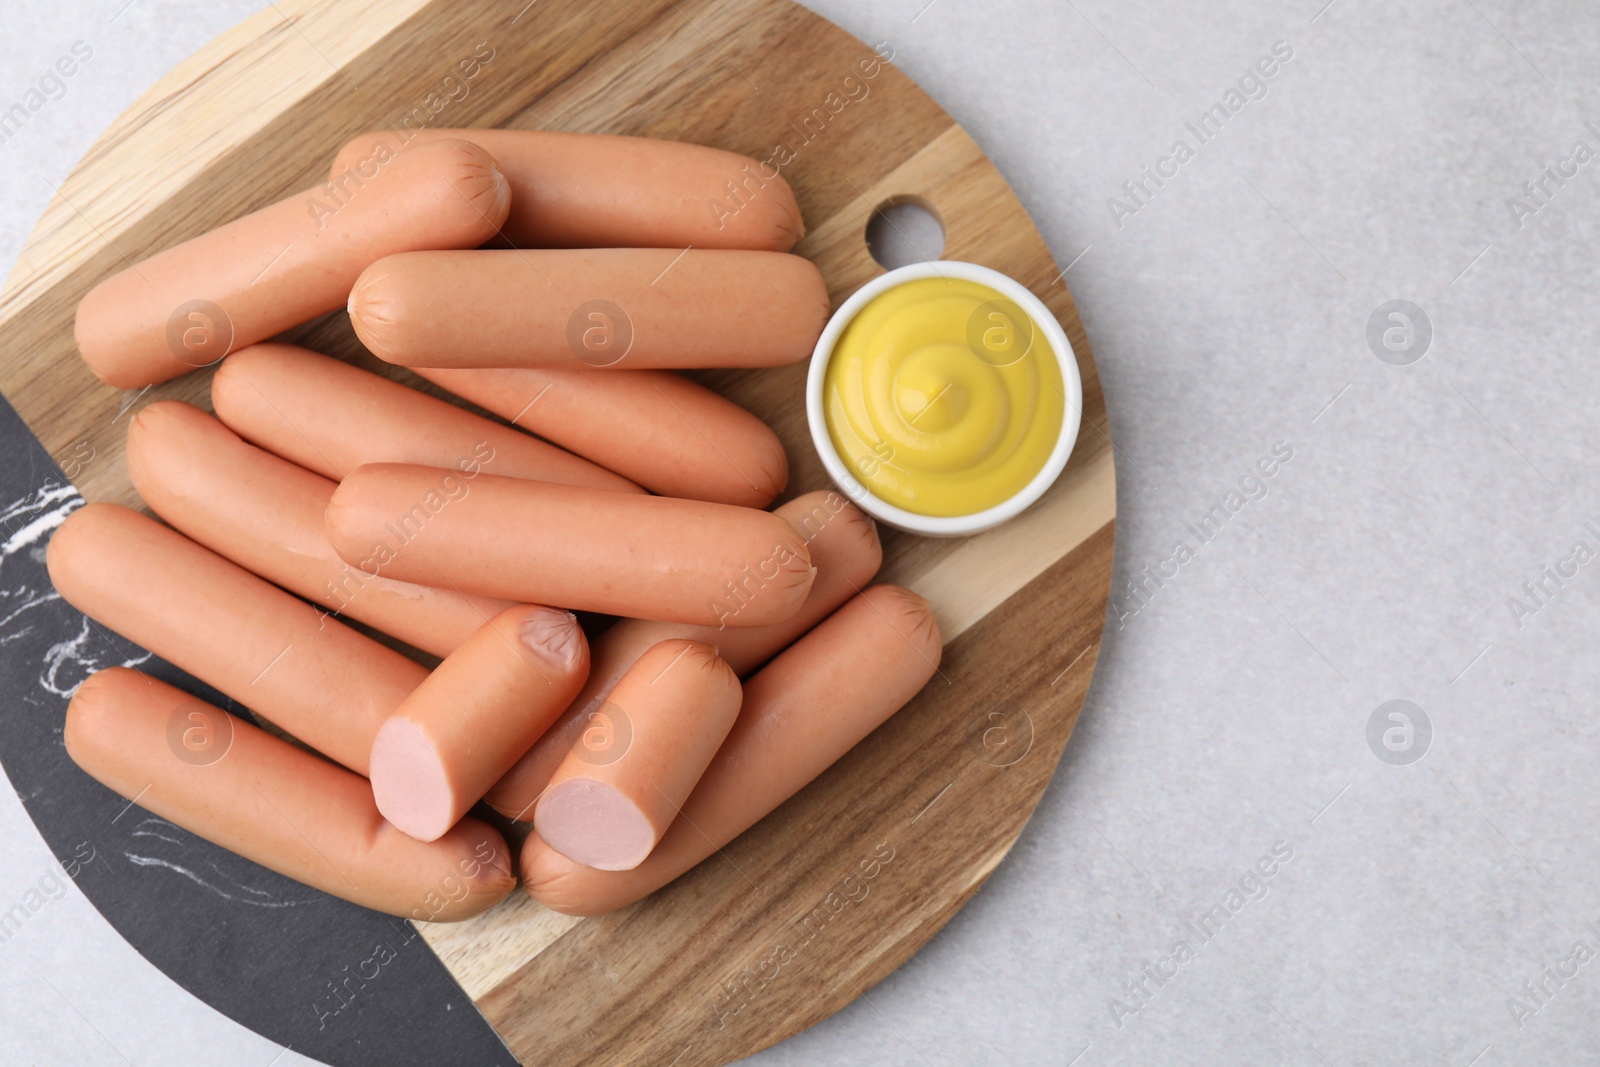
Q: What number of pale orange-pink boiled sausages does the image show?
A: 13